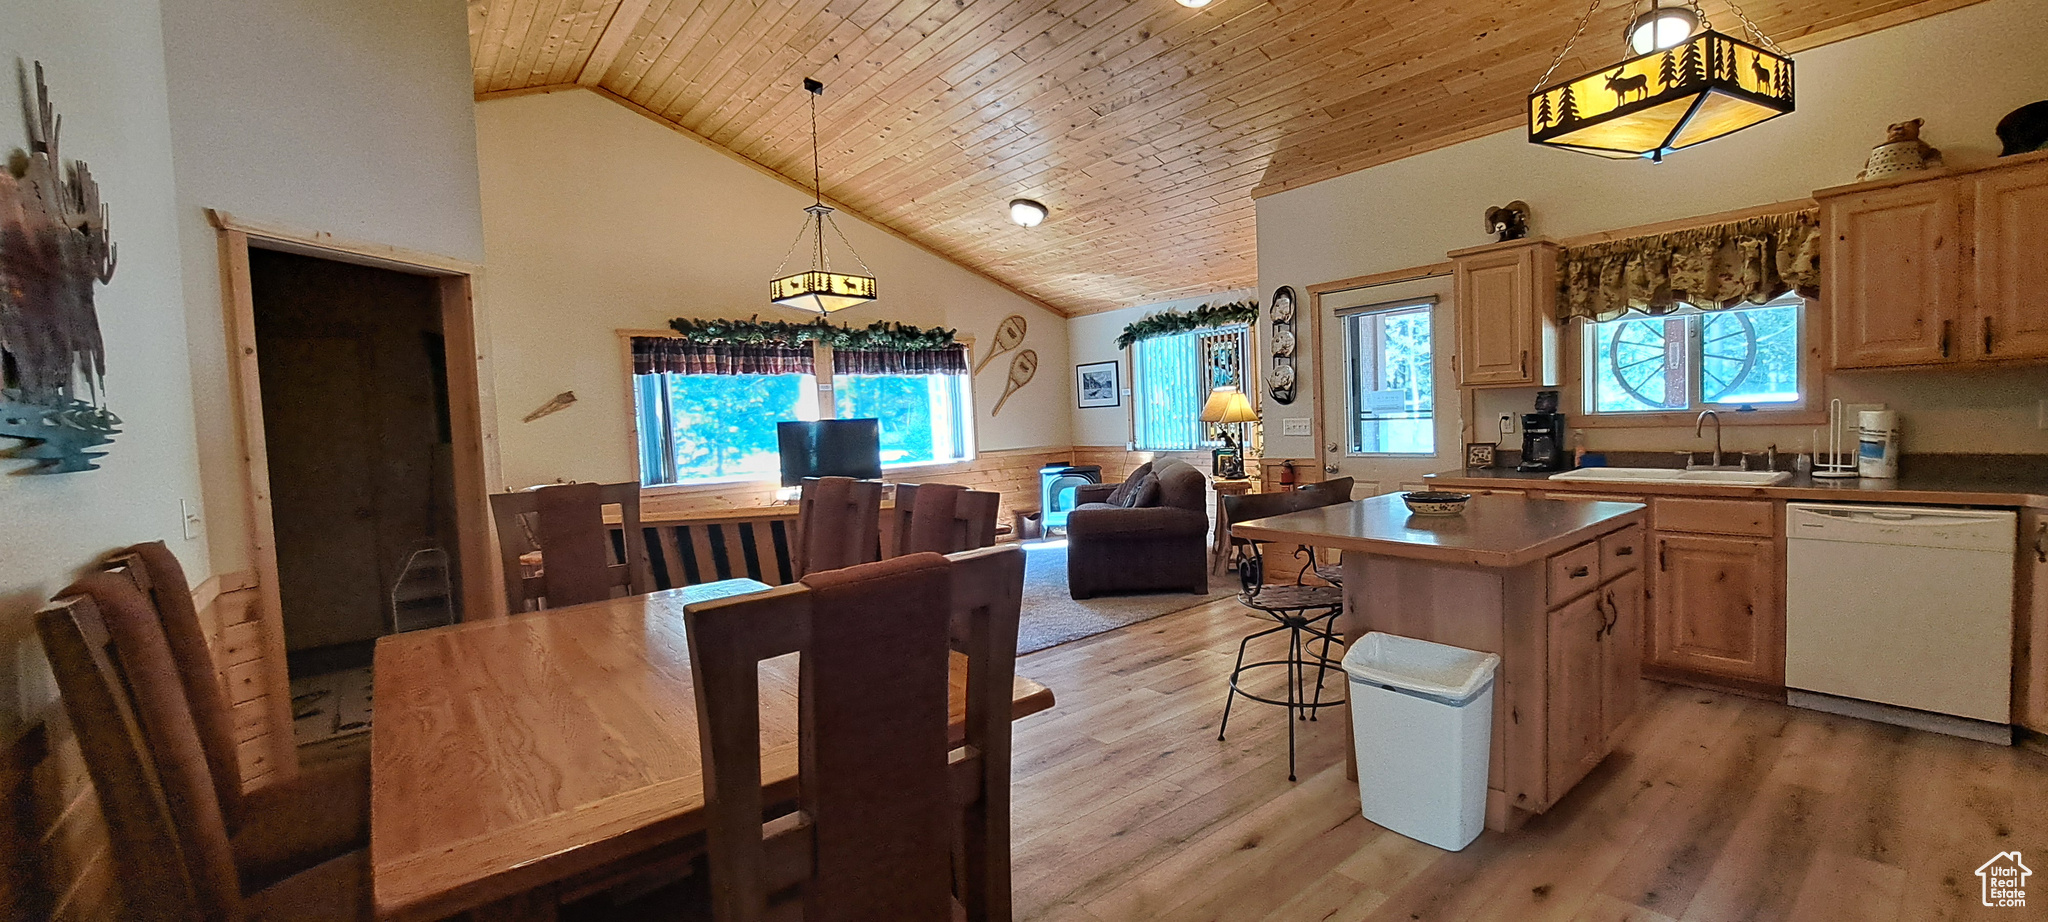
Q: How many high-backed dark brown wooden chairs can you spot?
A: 6